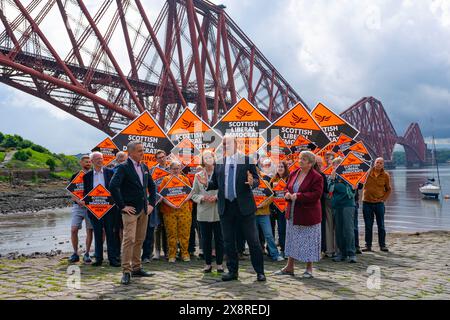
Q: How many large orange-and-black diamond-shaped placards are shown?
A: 5